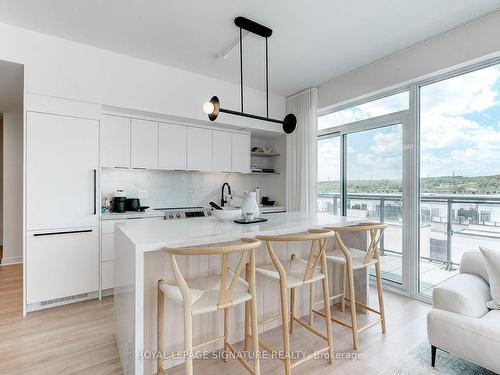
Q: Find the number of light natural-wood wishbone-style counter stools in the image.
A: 3